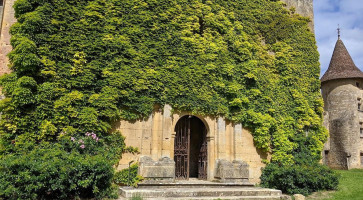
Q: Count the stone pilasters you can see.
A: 4